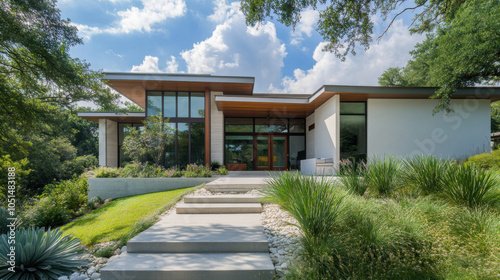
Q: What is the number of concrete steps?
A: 5